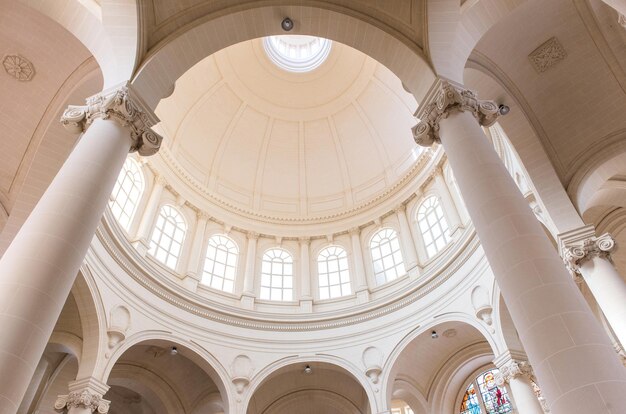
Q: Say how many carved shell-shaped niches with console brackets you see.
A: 4